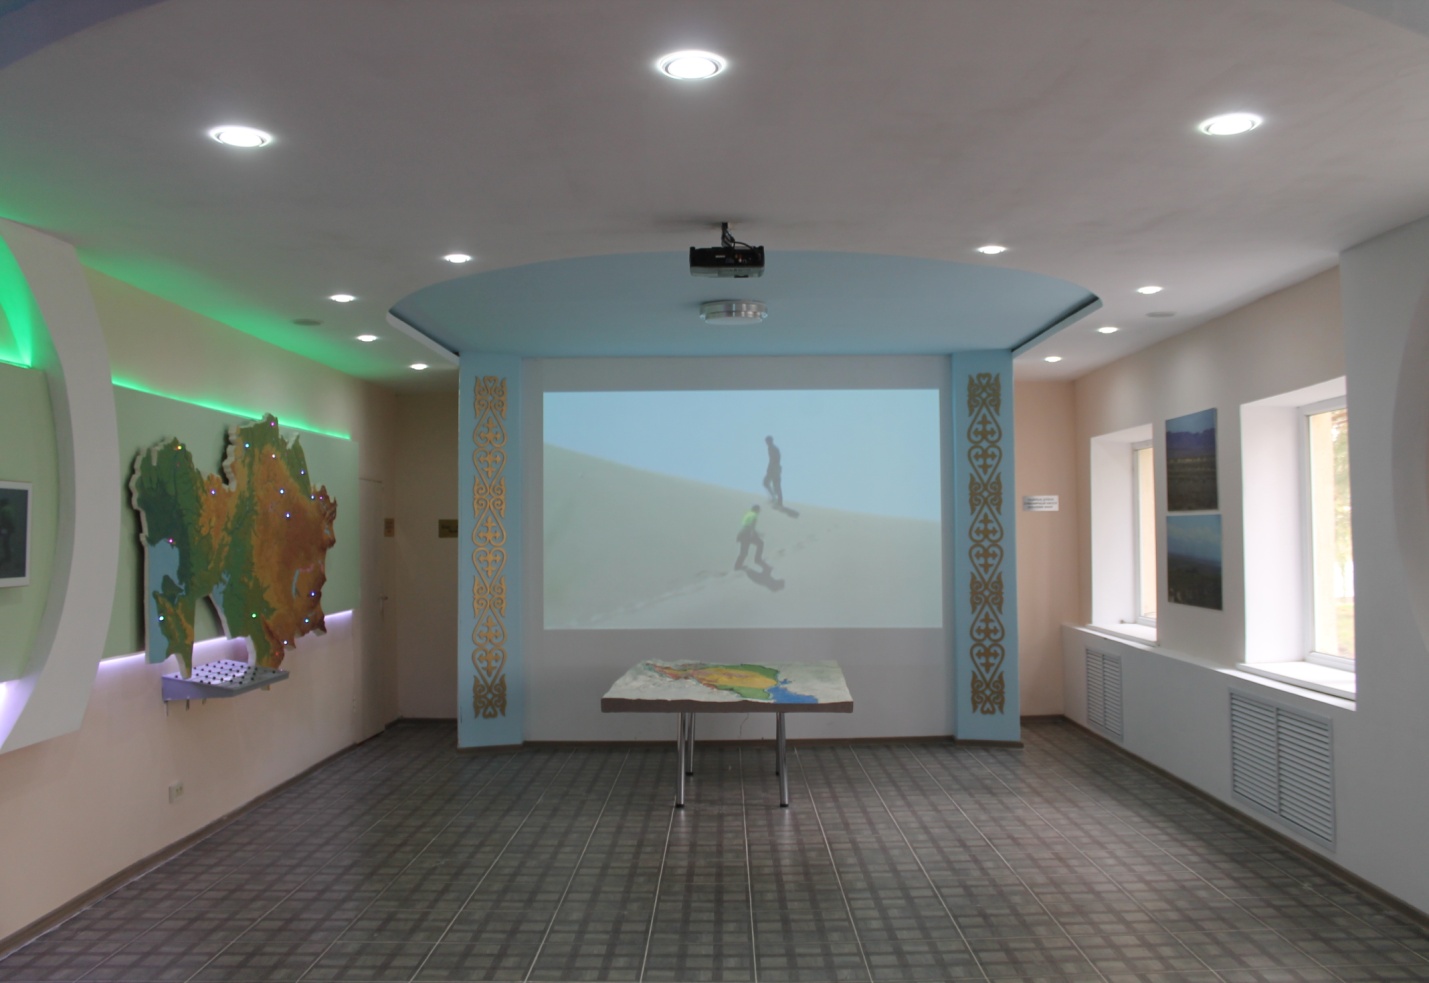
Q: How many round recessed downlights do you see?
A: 11